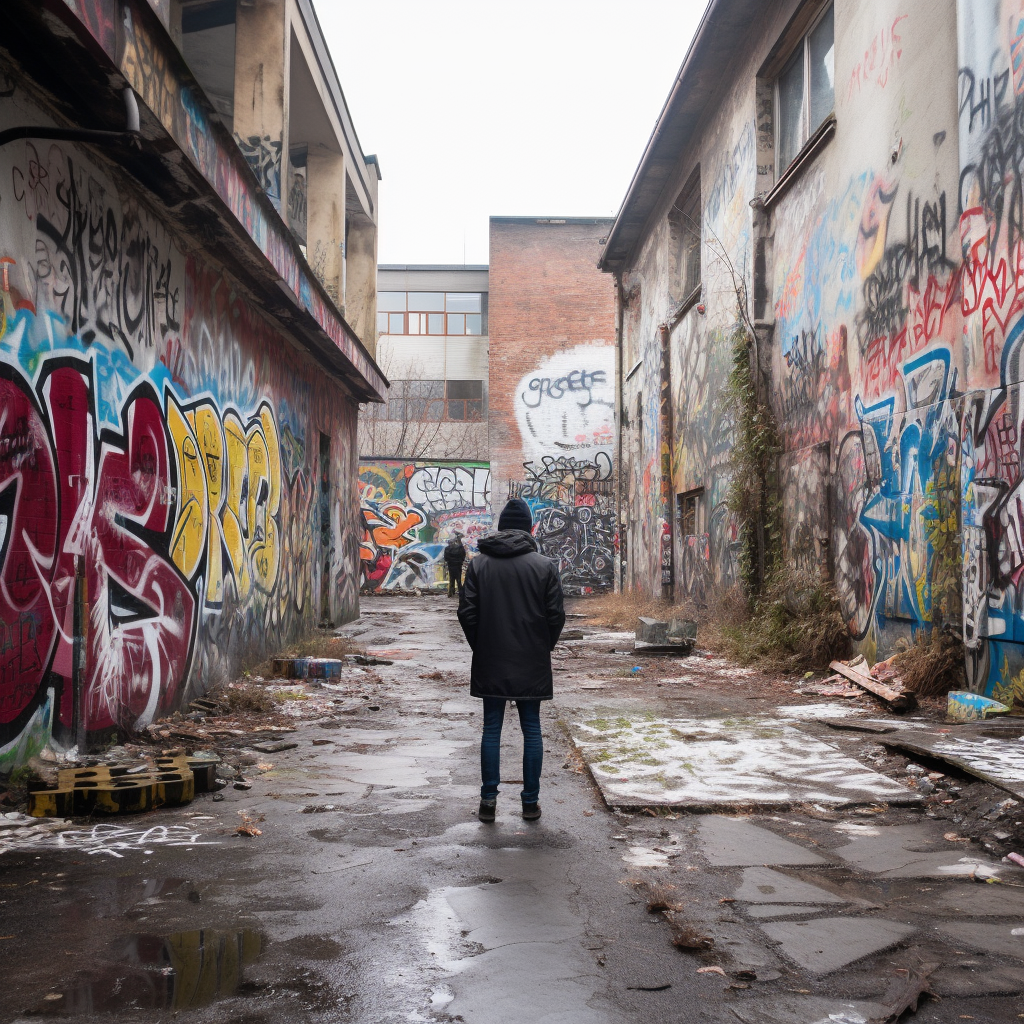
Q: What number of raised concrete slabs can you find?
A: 2